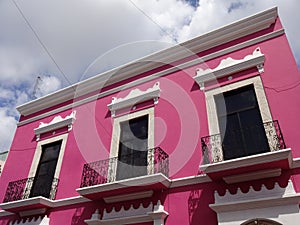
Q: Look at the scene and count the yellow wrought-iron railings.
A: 0